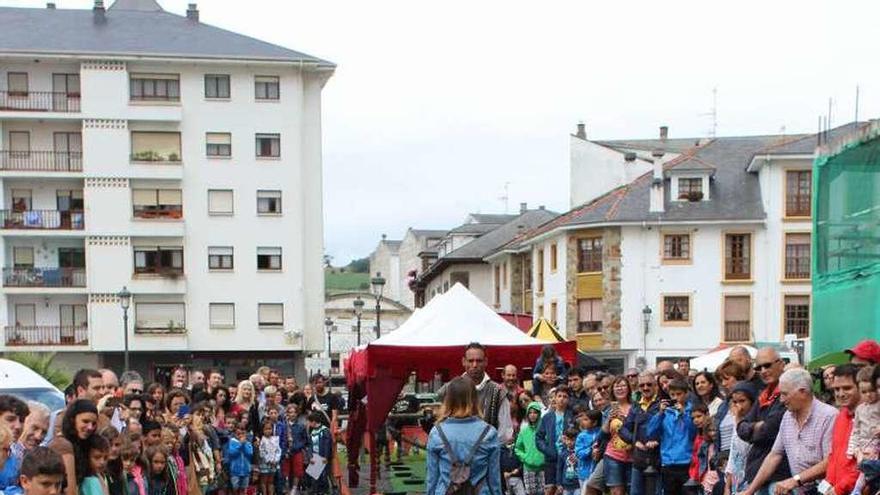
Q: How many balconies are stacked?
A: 5